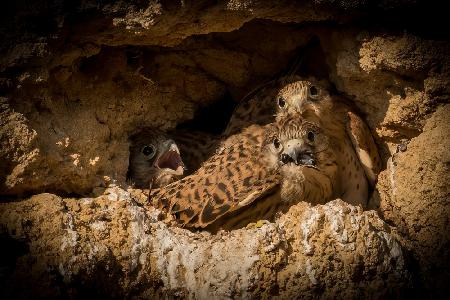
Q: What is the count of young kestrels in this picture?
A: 3